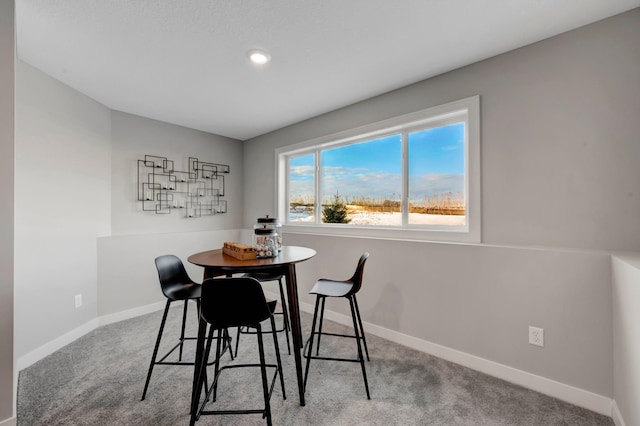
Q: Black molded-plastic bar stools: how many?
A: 4